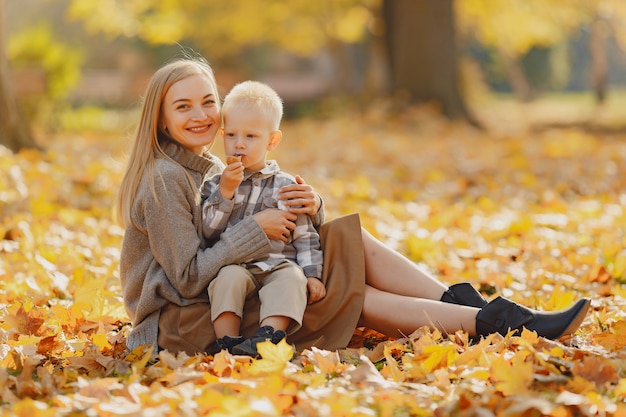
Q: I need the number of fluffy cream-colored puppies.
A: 0